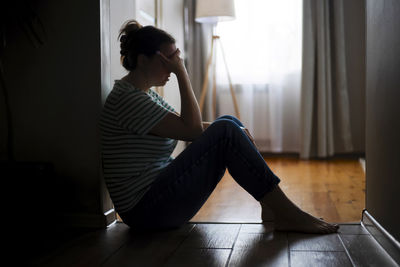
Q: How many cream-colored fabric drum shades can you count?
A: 1